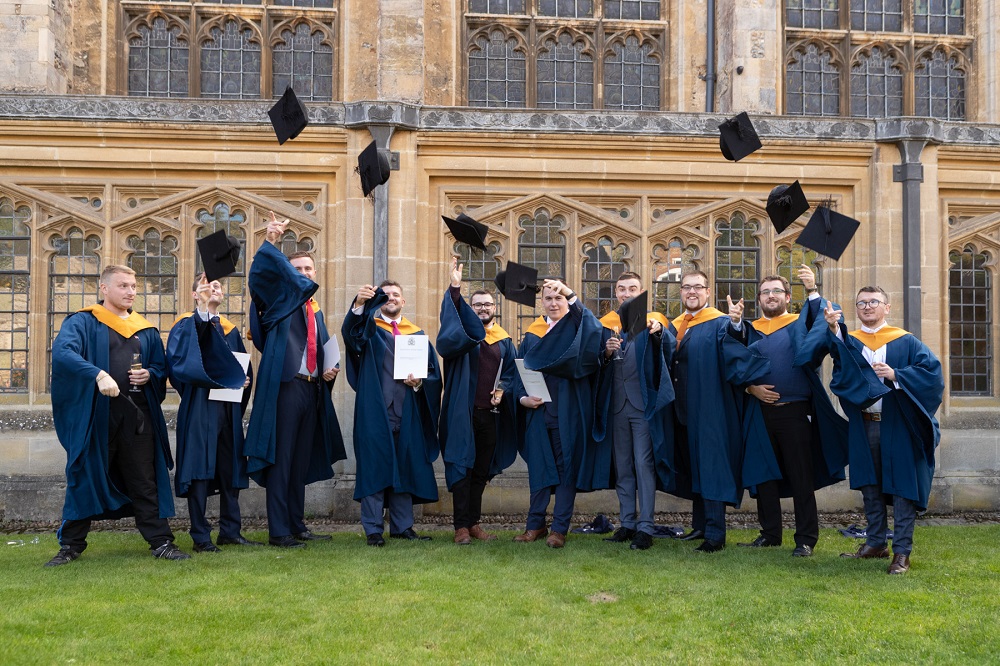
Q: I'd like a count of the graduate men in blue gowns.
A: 10